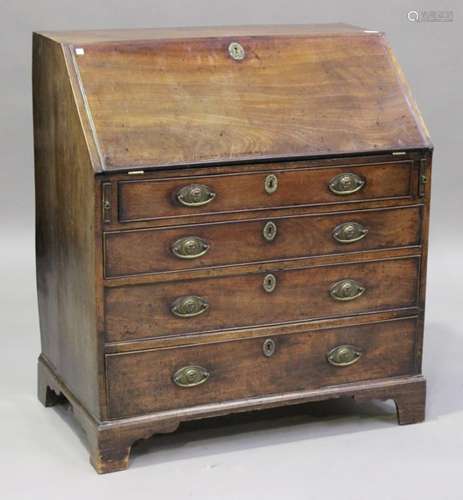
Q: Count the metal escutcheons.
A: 5